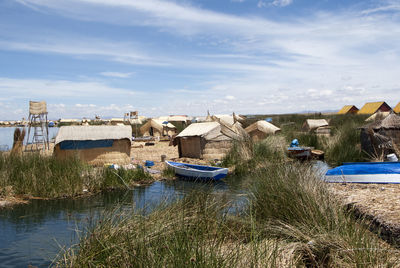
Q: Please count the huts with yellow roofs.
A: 3